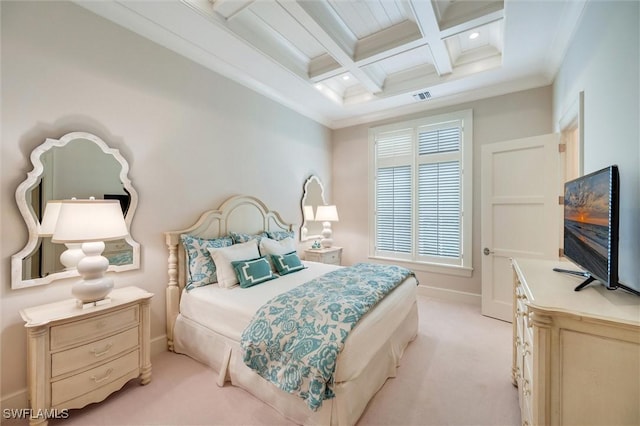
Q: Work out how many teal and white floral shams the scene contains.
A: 3